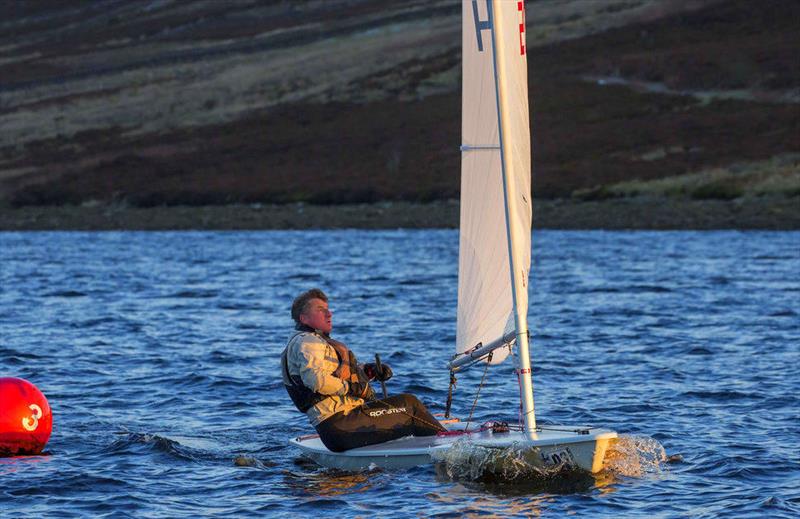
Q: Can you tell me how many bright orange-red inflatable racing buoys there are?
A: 1